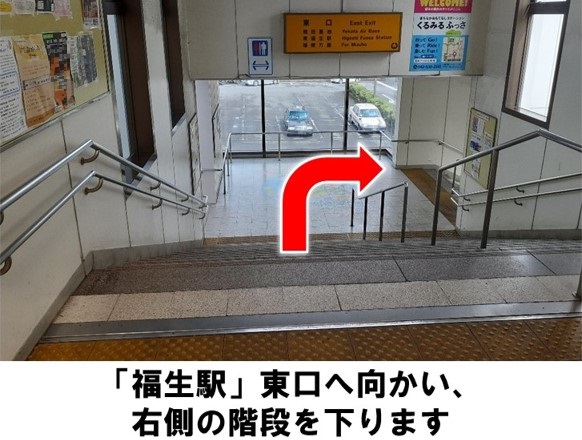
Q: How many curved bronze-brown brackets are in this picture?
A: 14